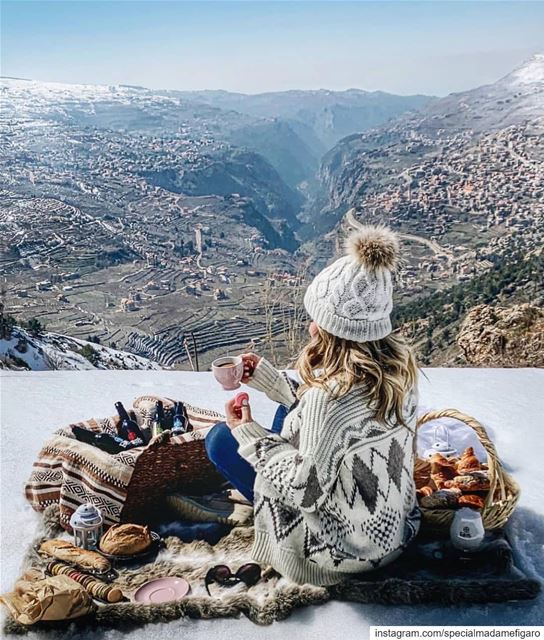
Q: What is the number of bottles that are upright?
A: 3